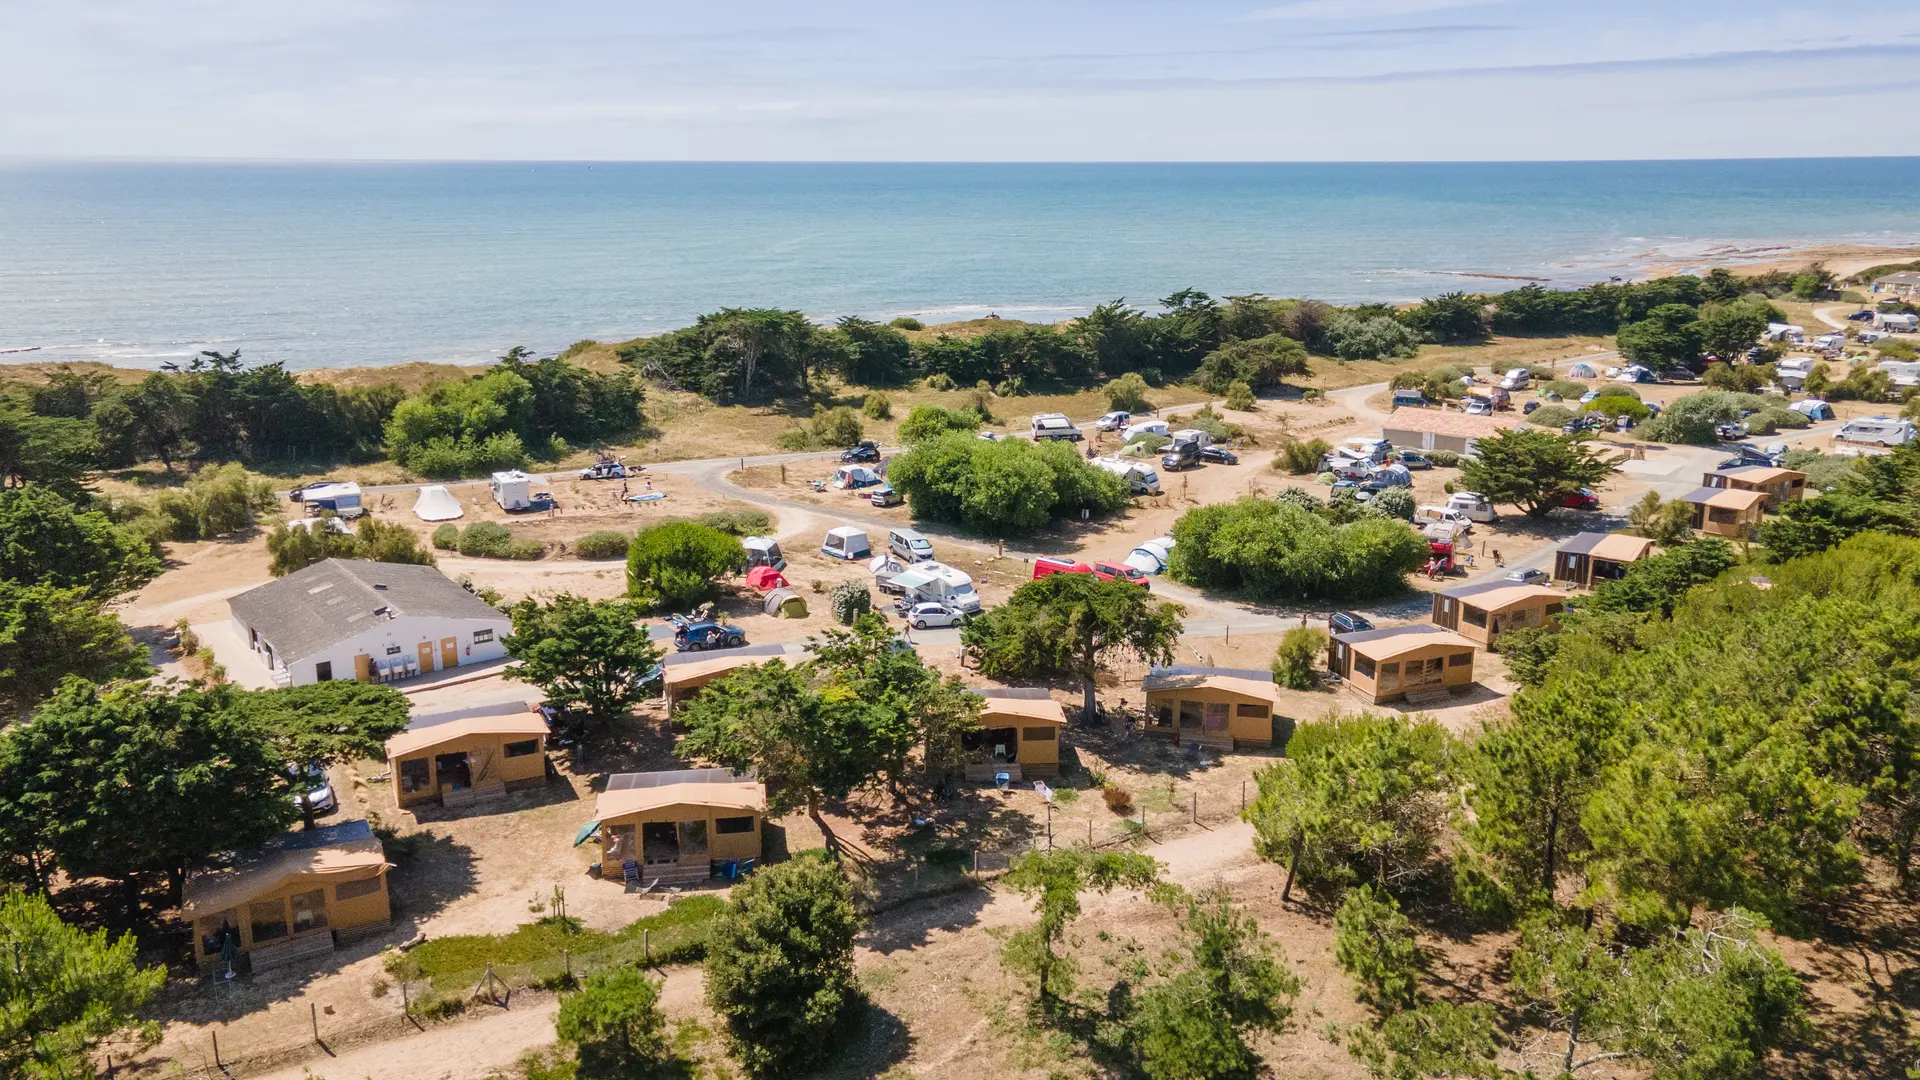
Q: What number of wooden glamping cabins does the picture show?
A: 11